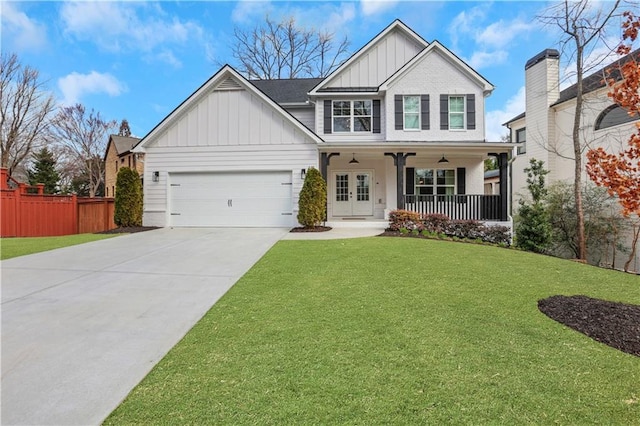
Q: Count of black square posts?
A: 3